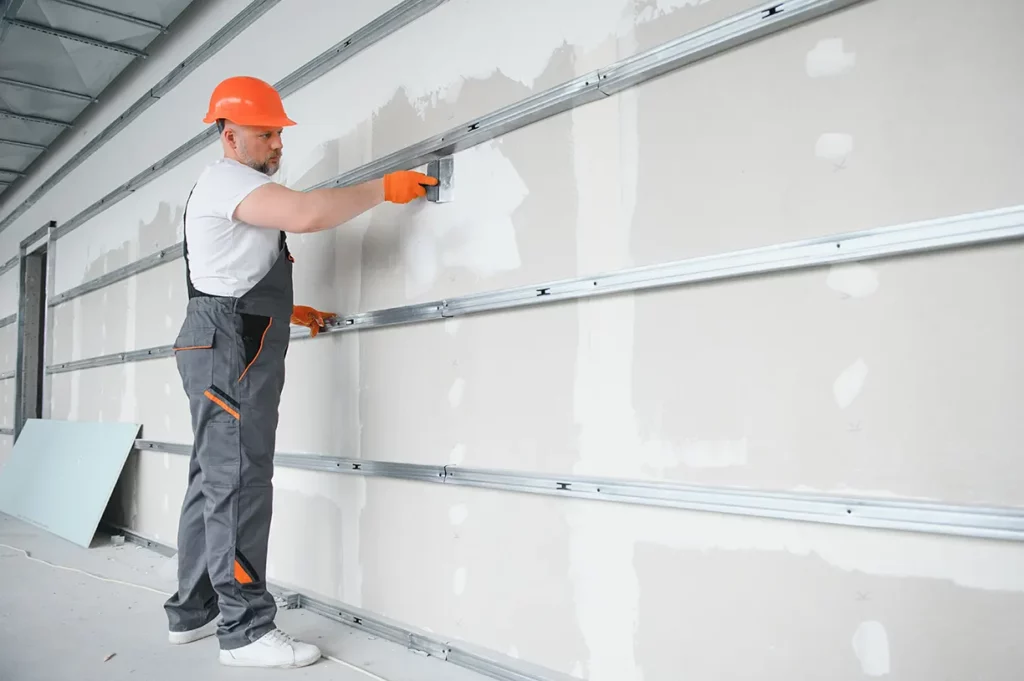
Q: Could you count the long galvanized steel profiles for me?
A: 6